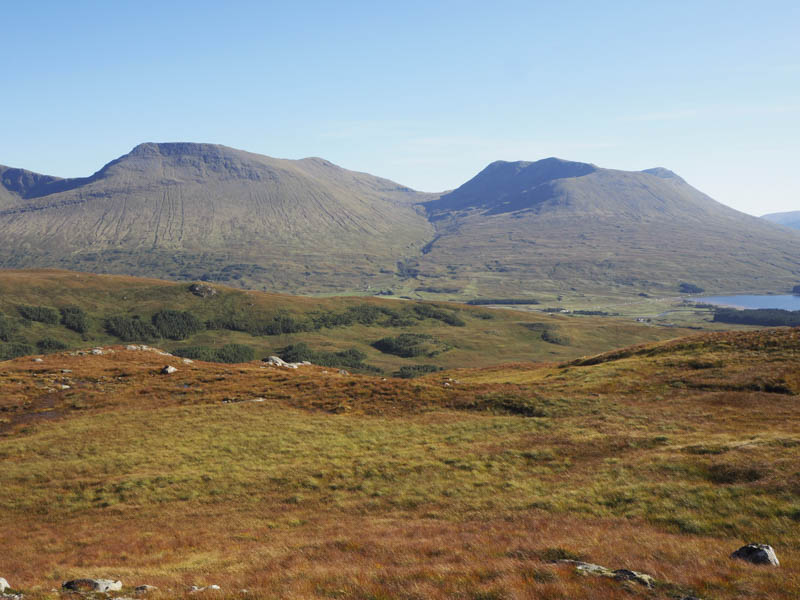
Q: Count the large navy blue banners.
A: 0